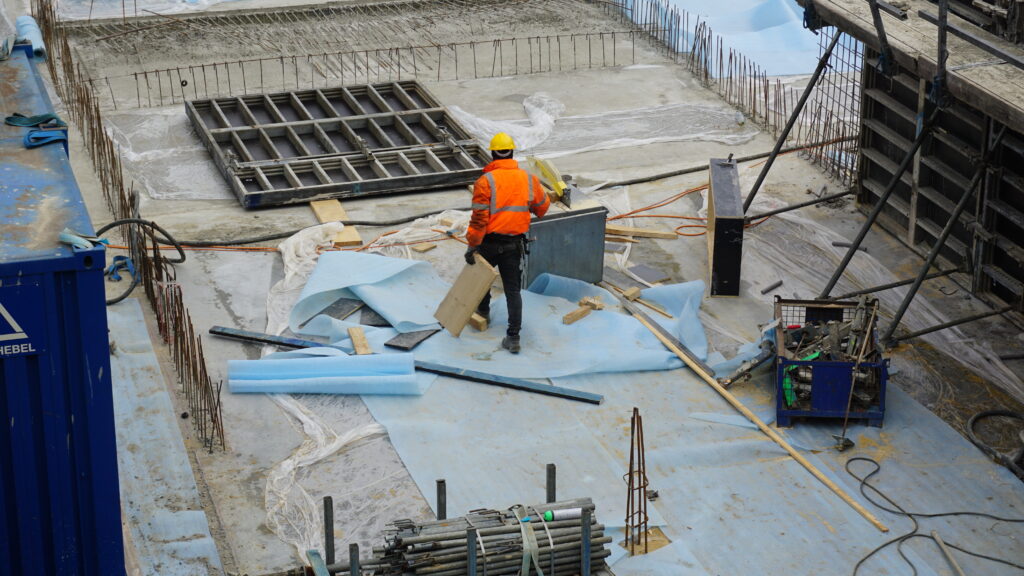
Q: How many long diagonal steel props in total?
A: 3